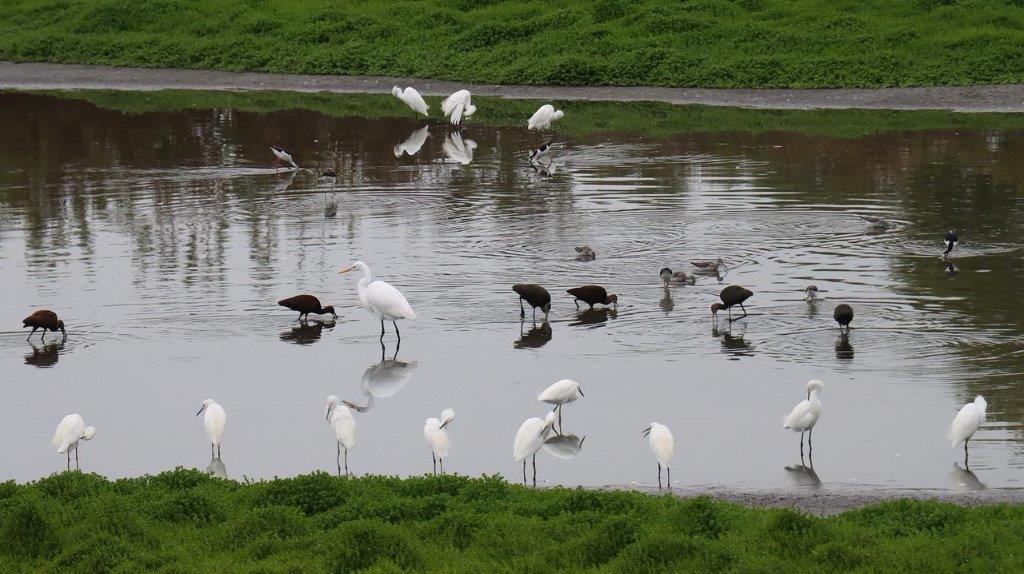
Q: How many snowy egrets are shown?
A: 12